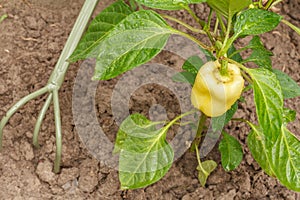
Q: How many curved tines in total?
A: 3